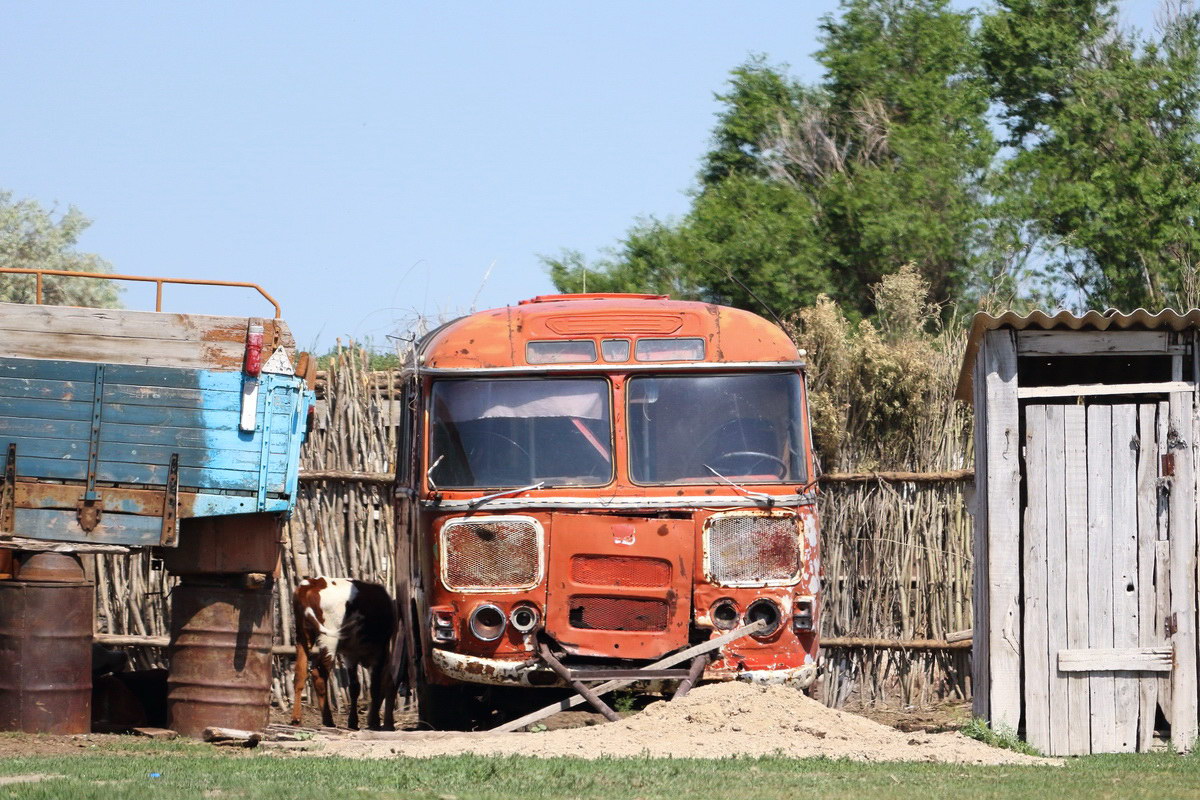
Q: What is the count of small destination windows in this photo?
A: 3